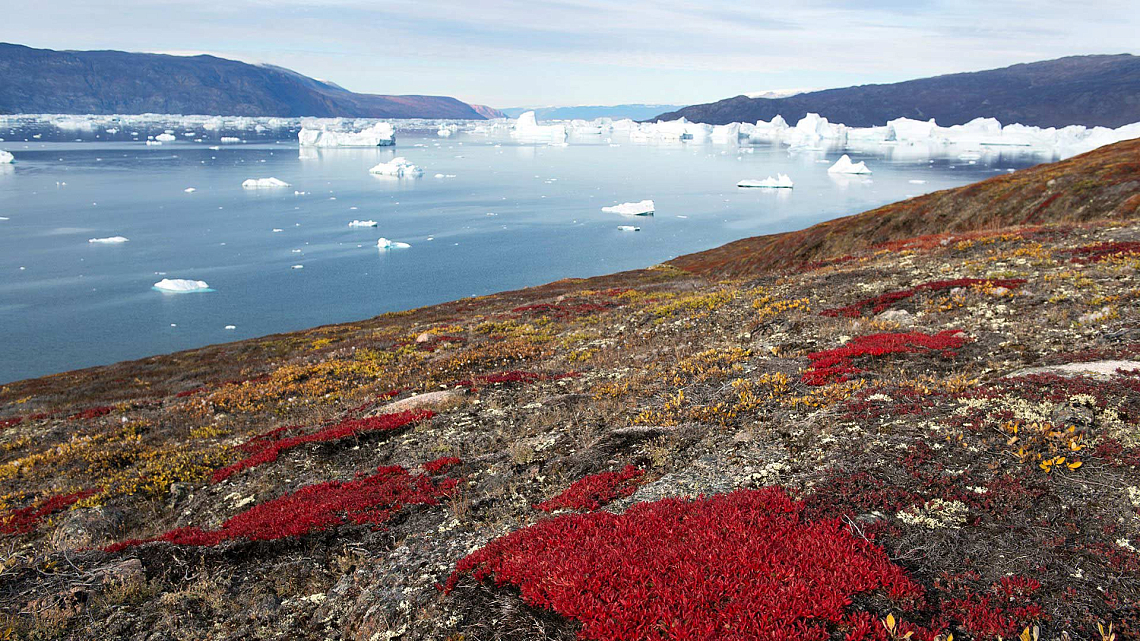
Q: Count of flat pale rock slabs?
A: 2